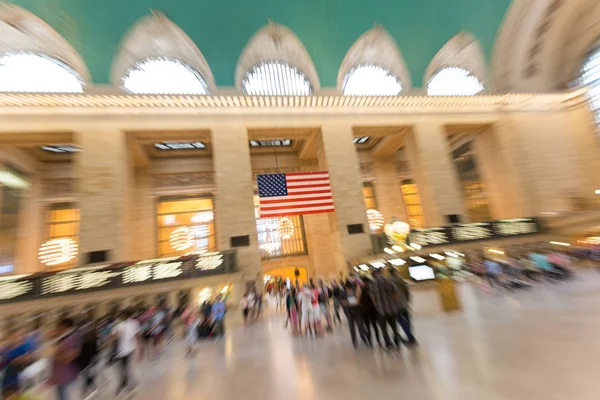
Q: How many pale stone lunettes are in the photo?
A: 5